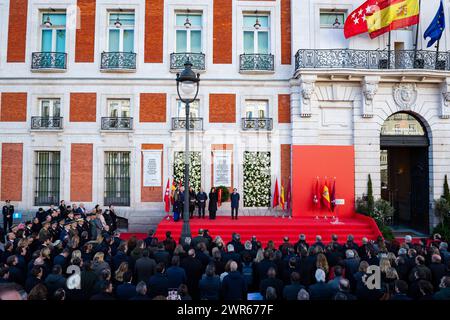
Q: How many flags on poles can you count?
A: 12